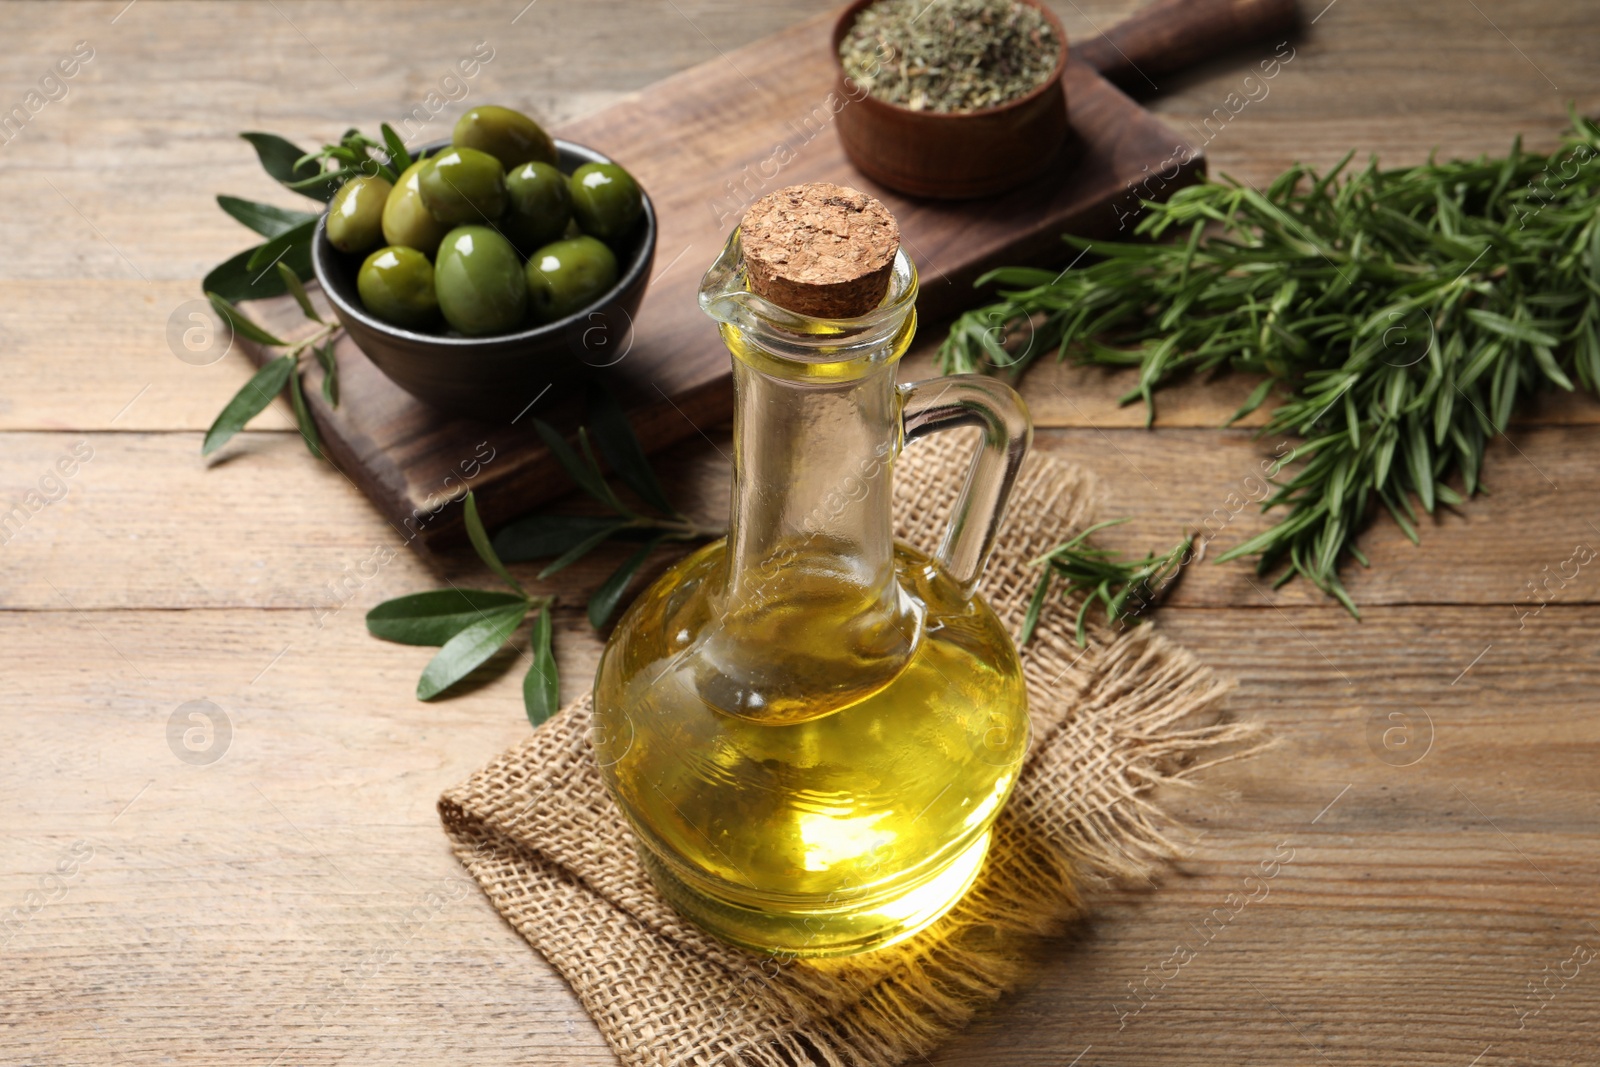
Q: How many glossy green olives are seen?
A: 9